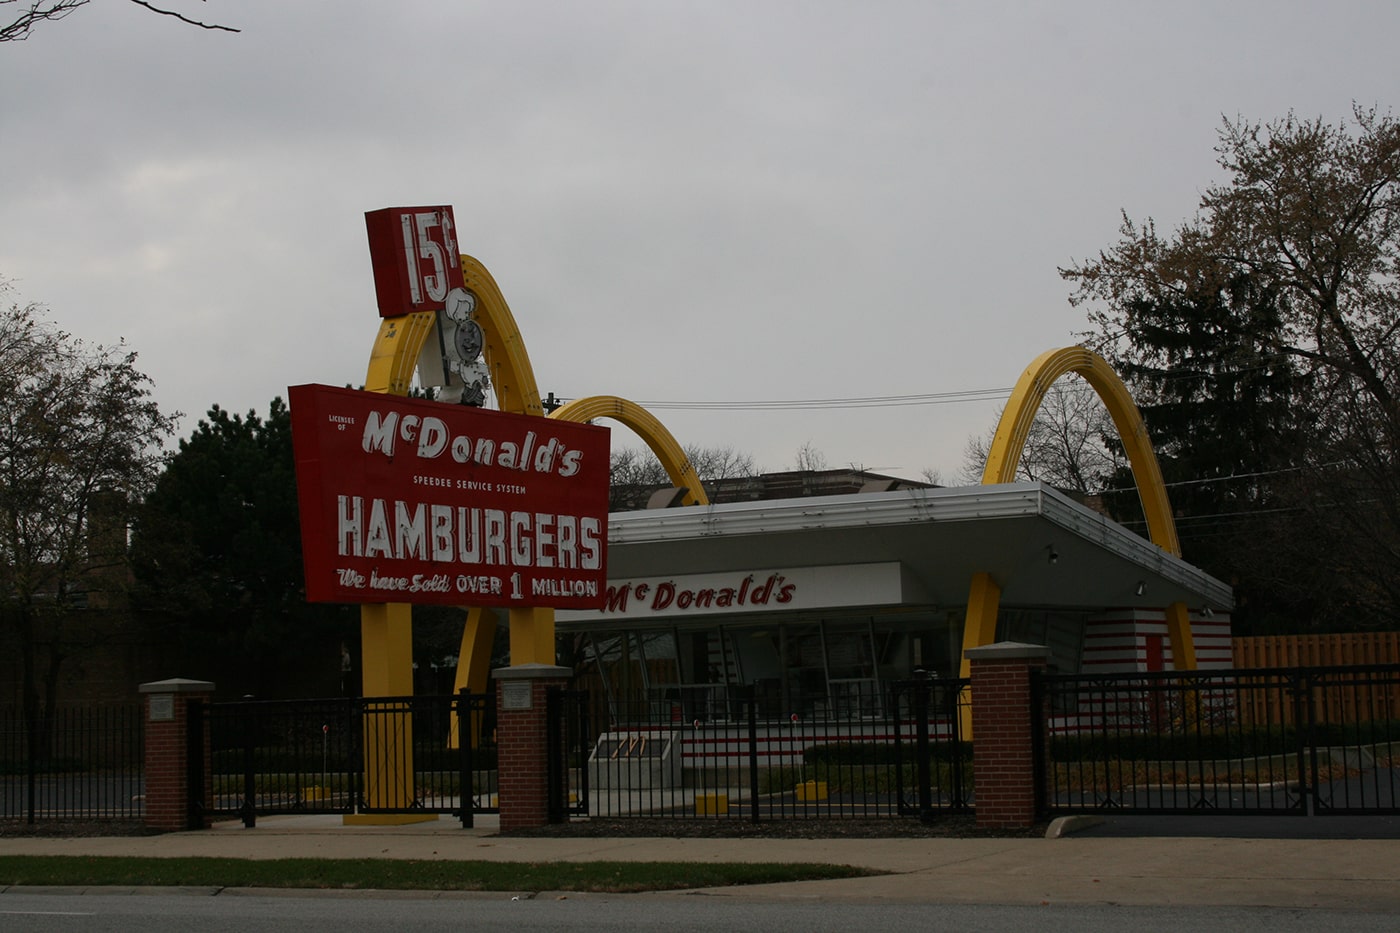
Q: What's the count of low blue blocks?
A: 0